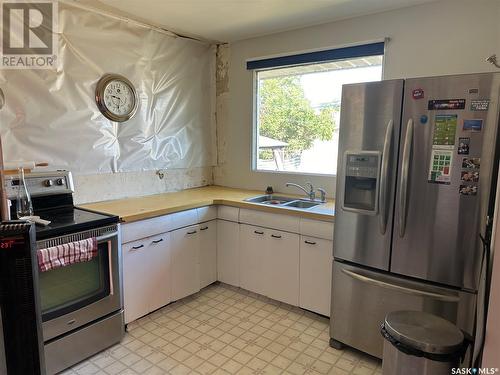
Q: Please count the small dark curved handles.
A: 7